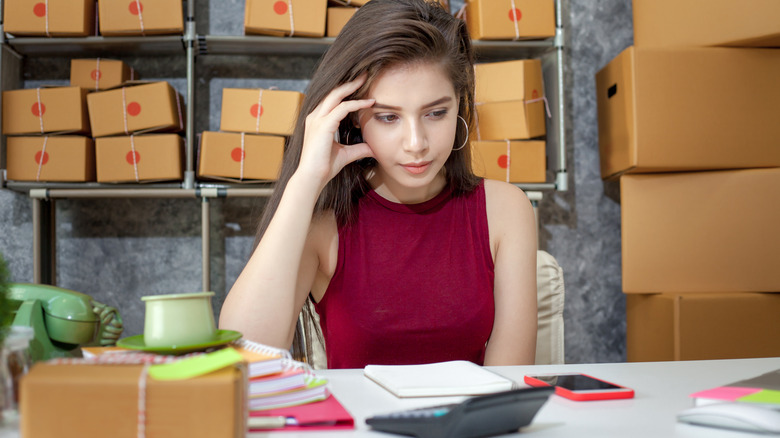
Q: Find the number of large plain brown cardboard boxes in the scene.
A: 4